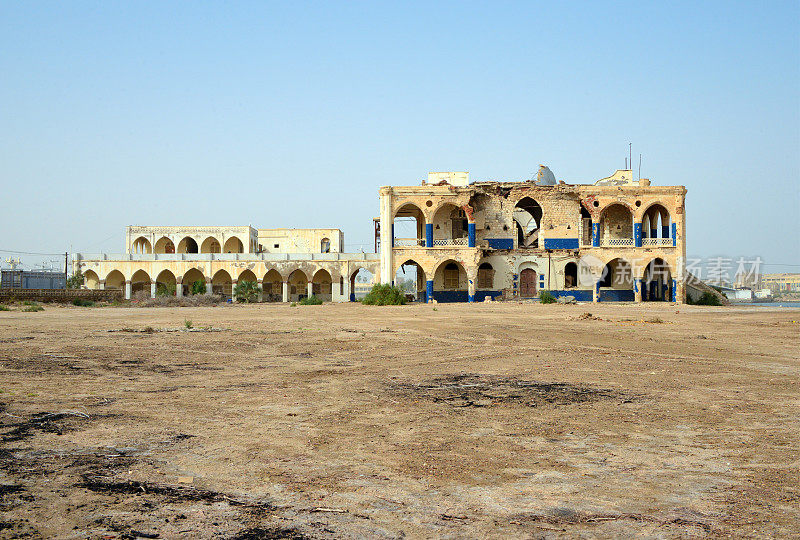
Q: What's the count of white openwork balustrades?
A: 4